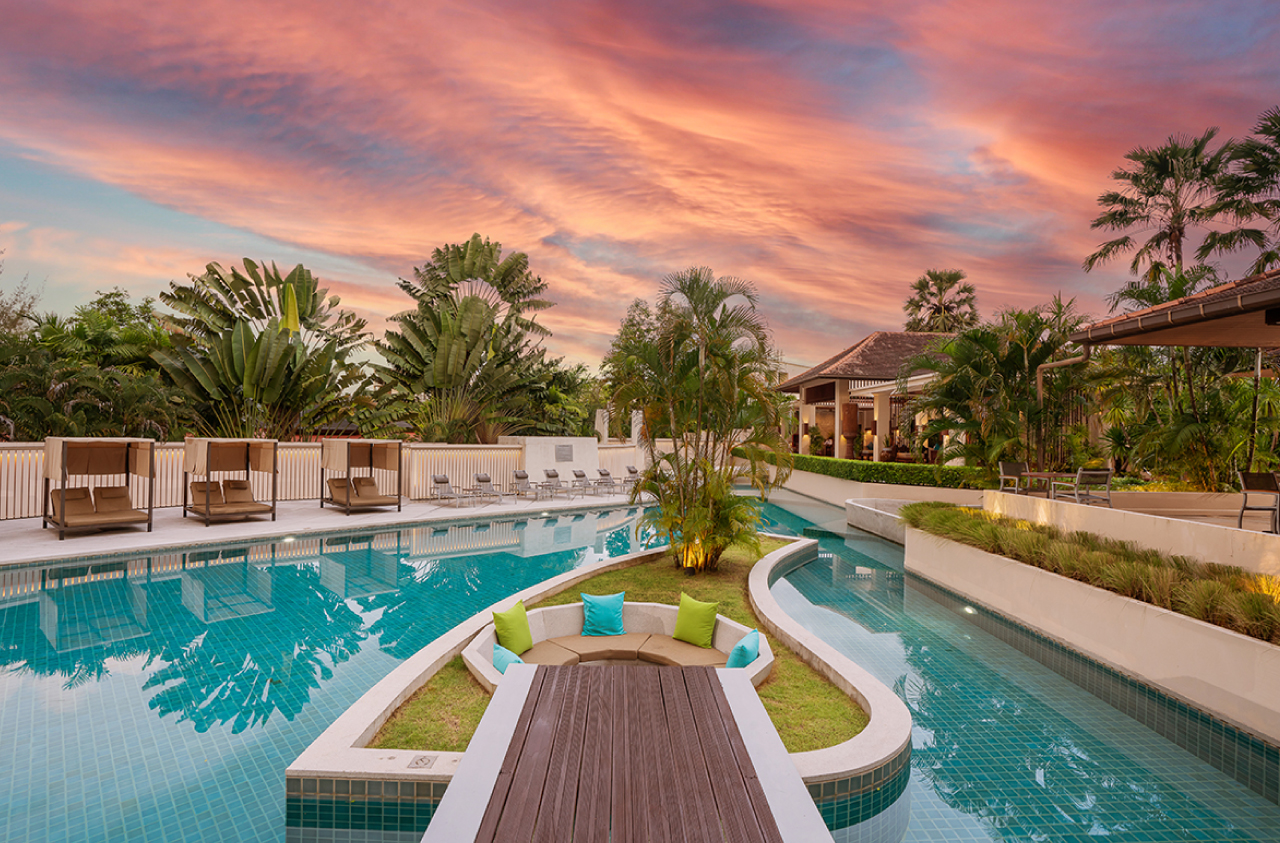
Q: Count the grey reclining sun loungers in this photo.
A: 7